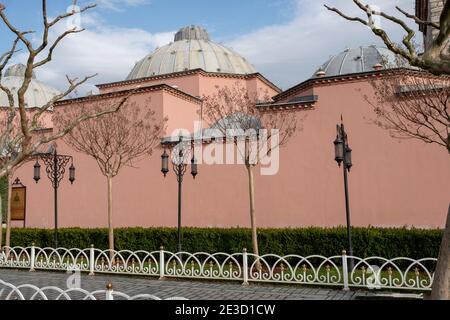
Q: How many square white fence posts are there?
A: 6